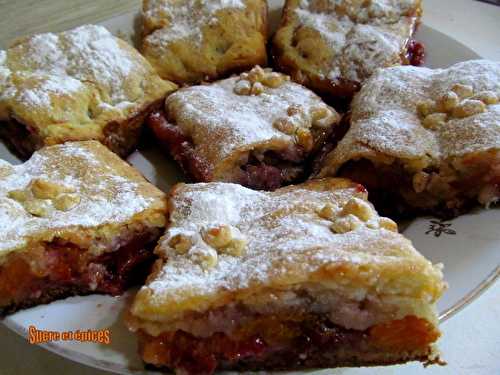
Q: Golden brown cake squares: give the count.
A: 7